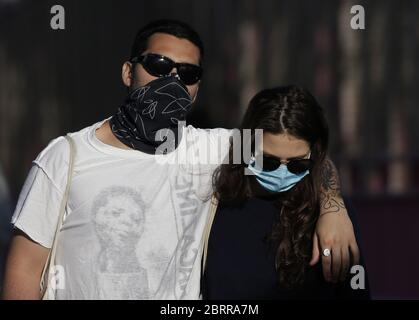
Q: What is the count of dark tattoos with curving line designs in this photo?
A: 1